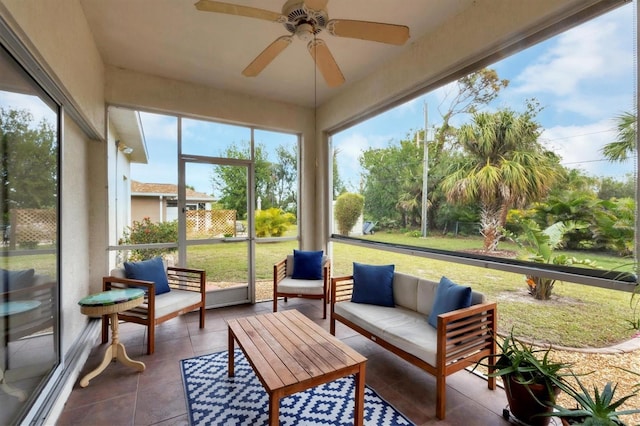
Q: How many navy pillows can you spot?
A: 4